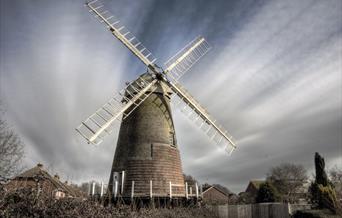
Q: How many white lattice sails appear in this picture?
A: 4